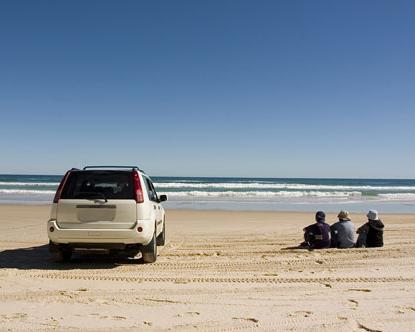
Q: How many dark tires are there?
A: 3